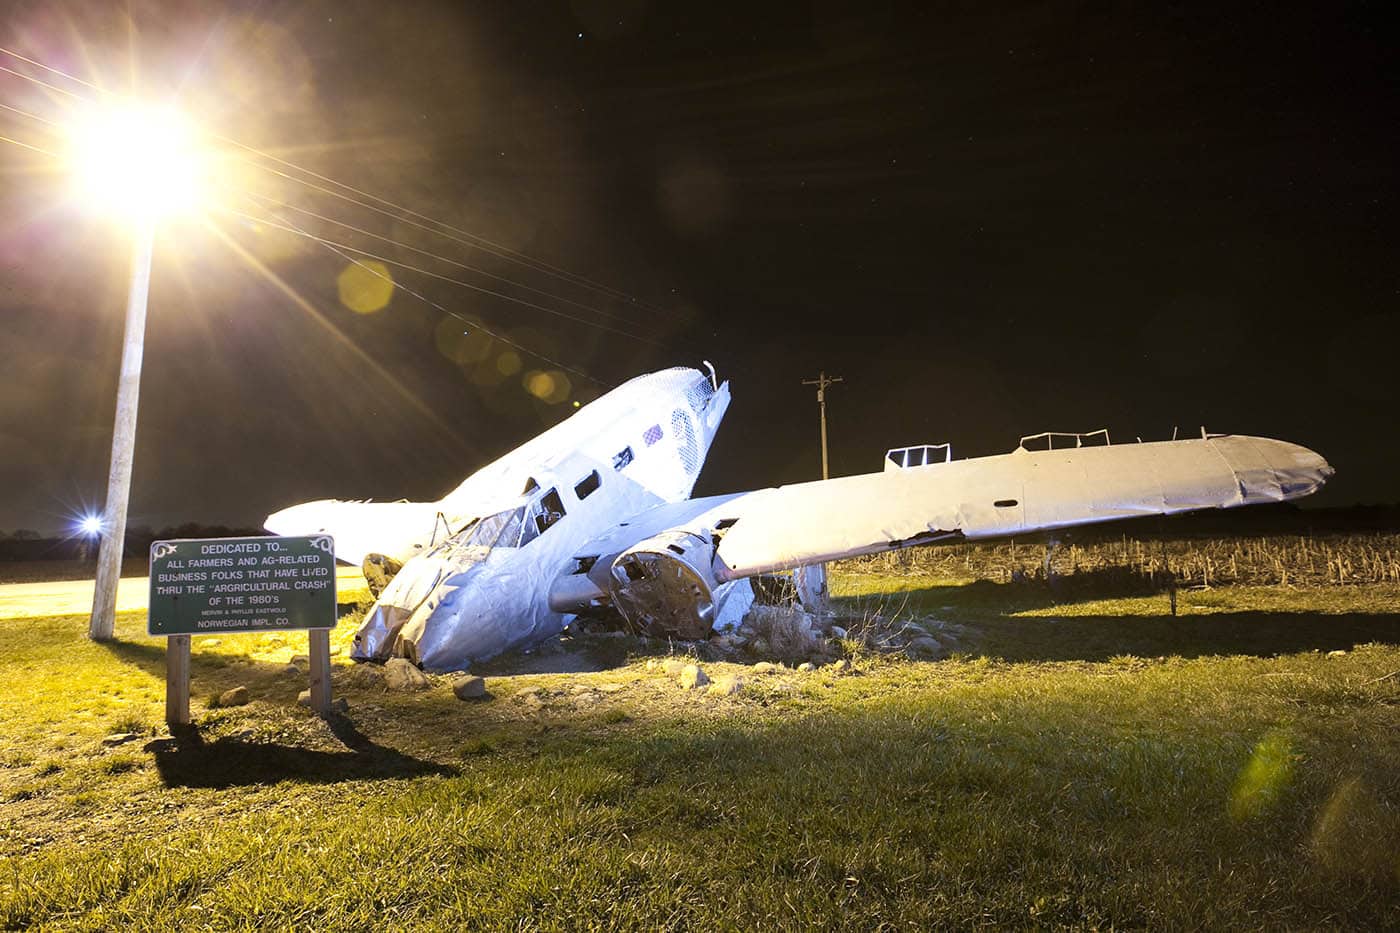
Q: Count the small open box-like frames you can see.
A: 2